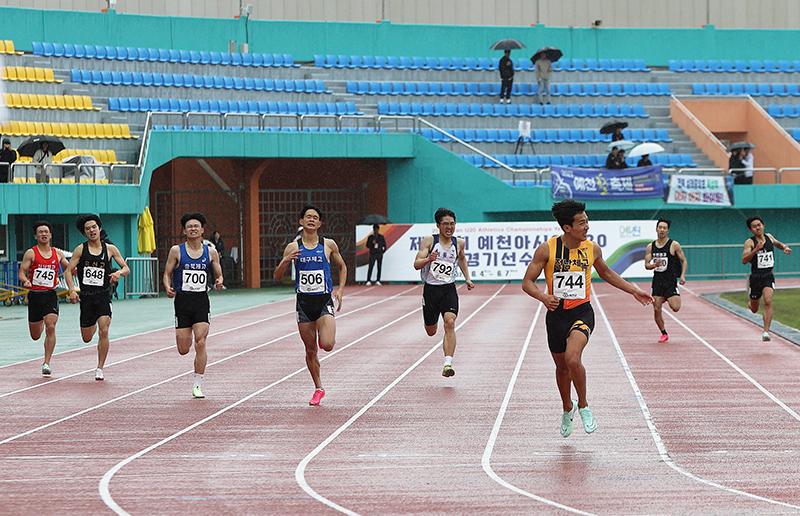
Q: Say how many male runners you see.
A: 8